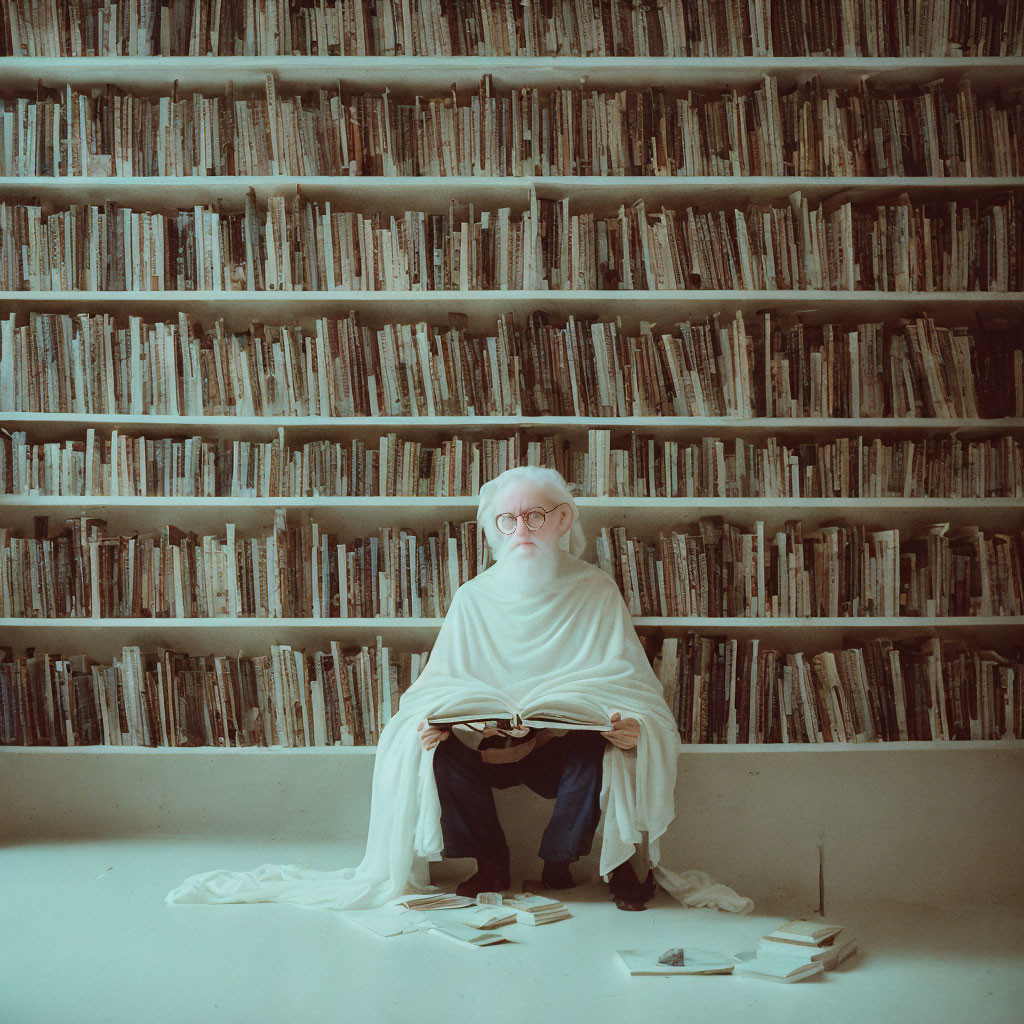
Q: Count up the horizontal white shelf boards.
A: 7